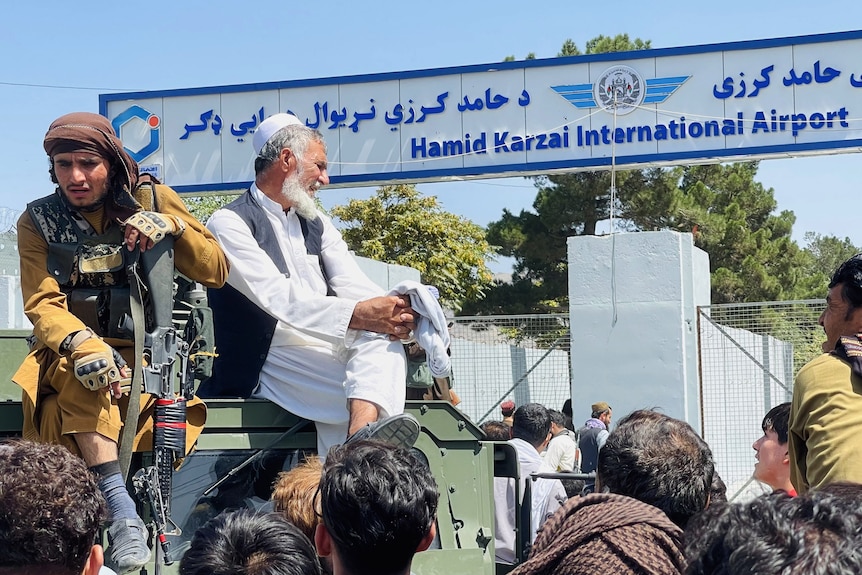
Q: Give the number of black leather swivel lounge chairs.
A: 0